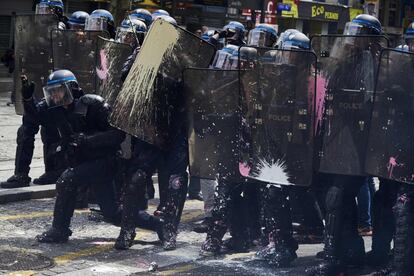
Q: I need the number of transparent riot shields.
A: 8